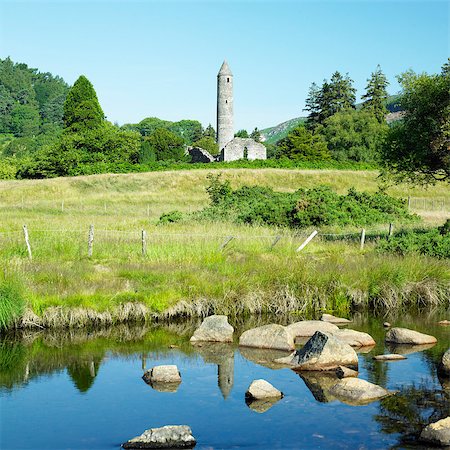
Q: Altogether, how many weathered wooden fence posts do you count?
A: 8